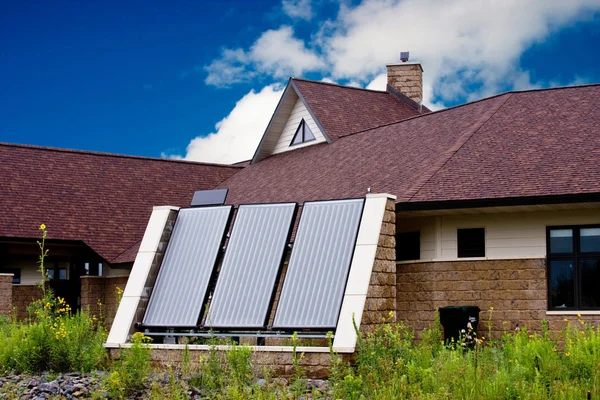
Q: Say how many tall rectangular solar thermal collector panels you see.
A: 3